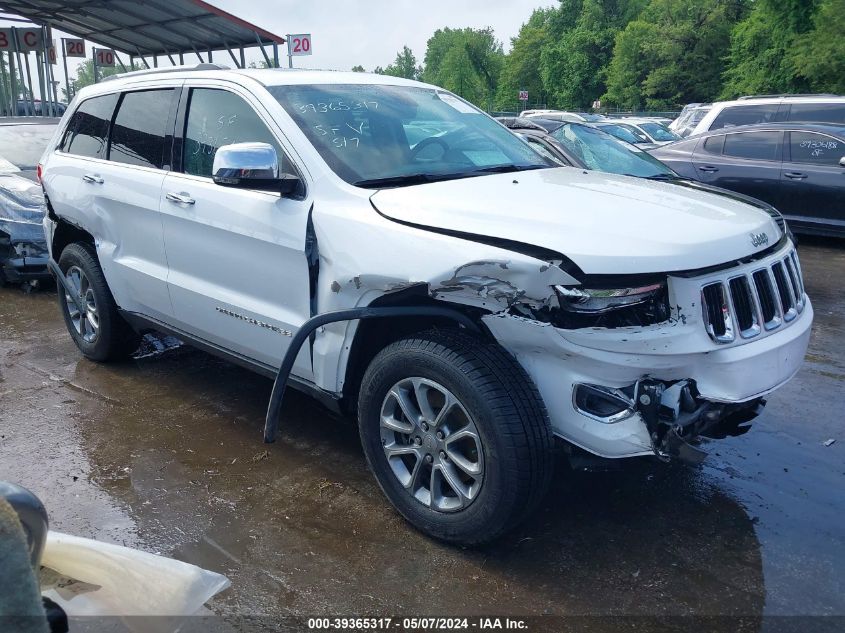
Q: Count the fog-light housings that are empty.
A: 1